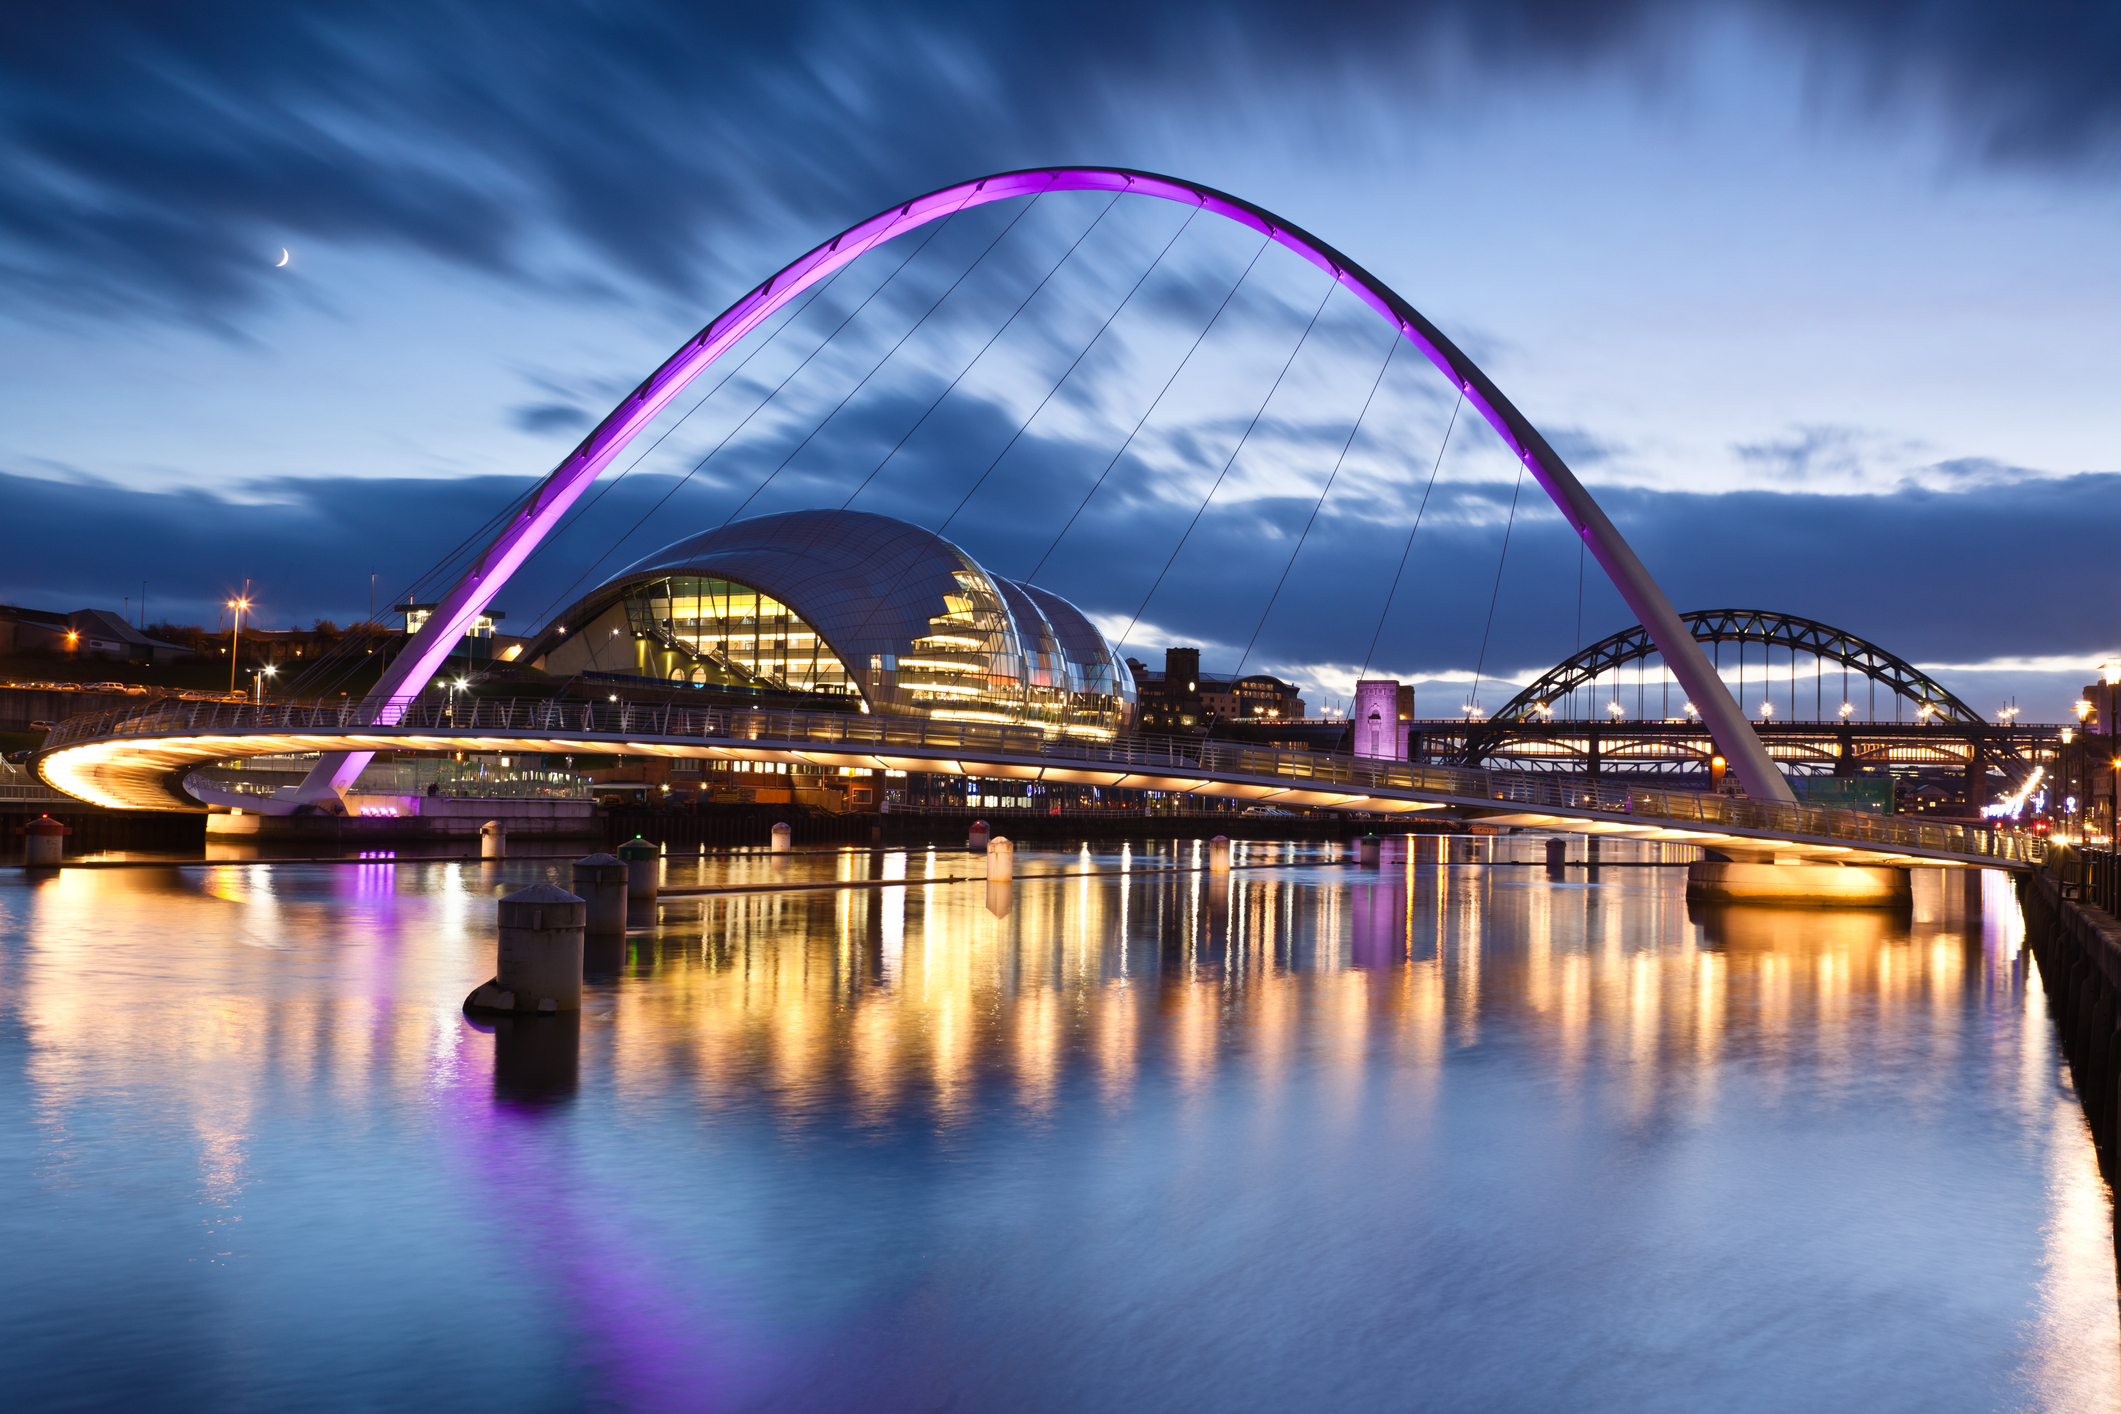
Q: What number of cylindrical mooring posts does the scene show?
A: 11